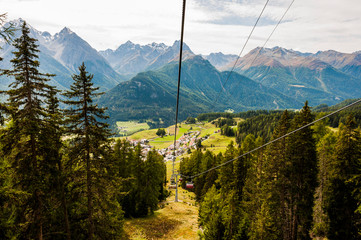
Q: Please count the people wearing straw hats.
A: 0